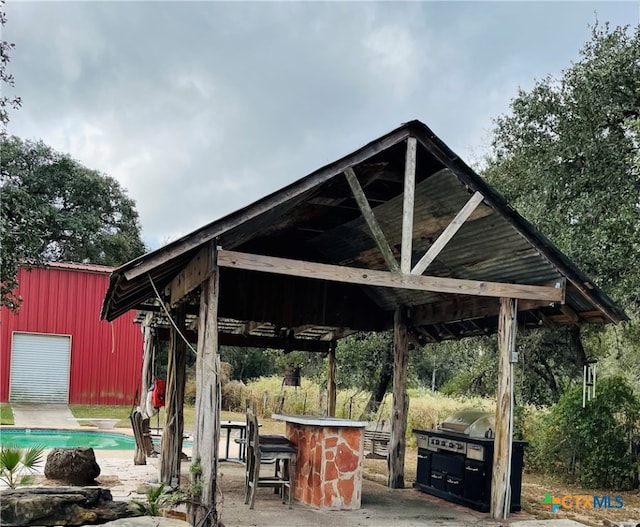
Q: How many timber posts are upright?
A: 6